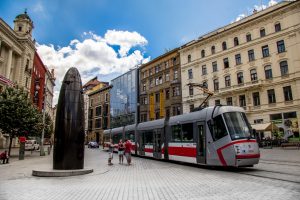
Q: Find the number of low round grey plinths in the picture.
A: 1